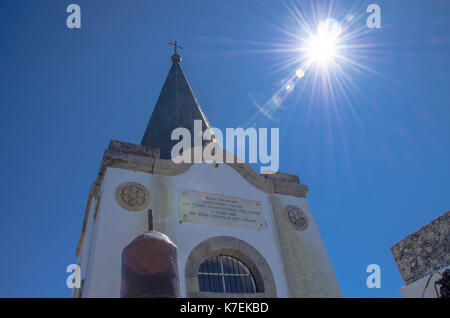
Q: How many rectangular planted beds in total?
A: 0